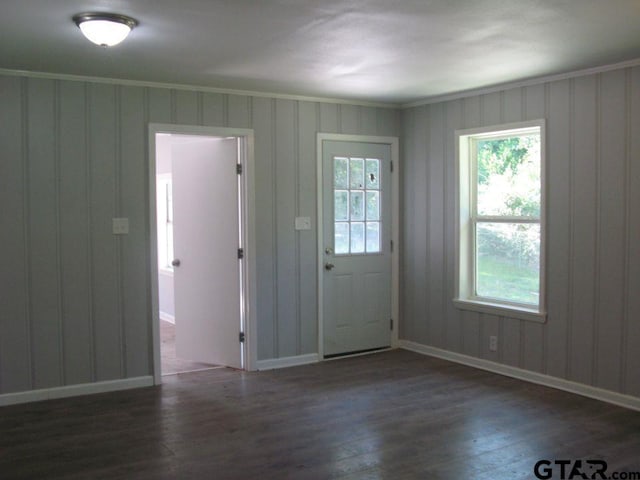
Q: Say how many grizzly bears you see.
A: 0